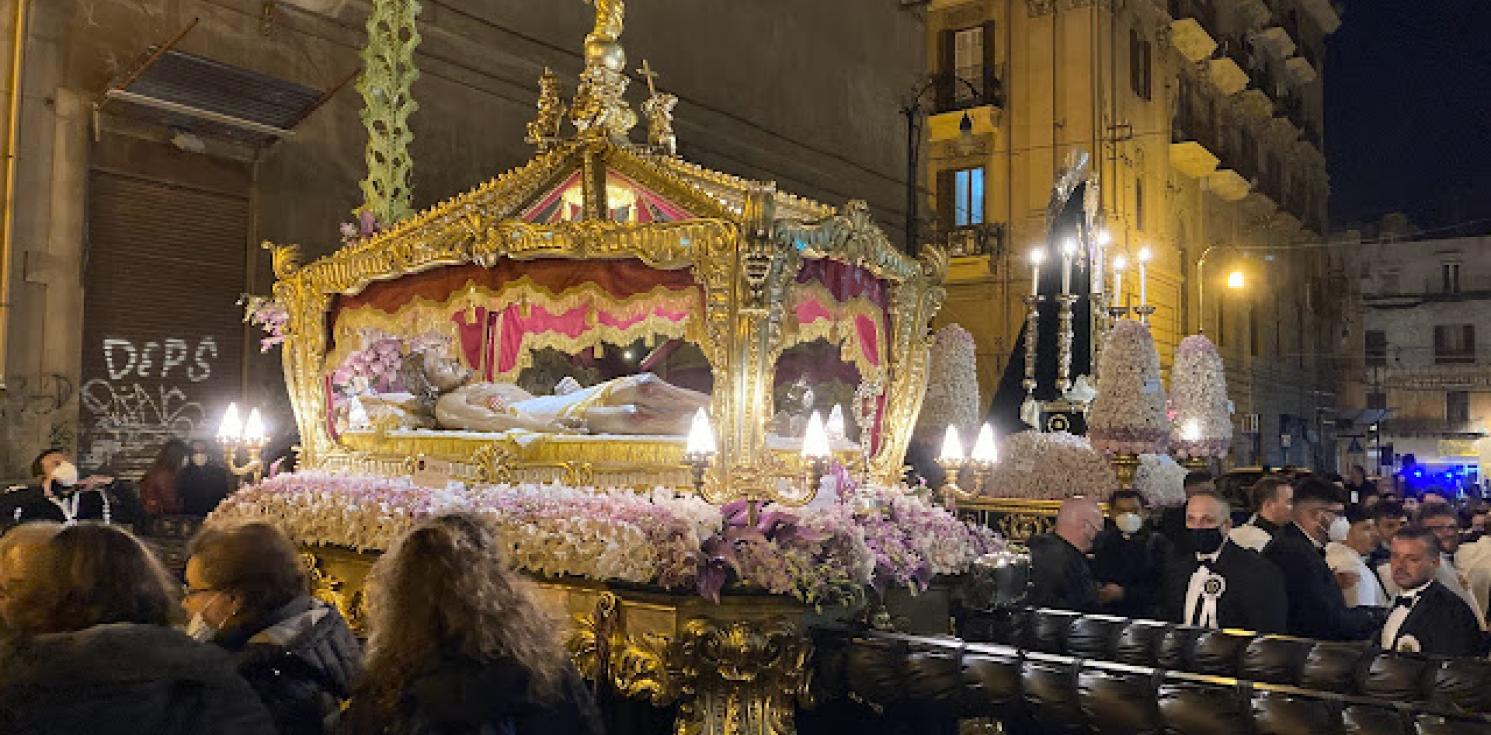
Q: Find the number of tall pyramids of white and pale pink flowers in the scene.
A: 3